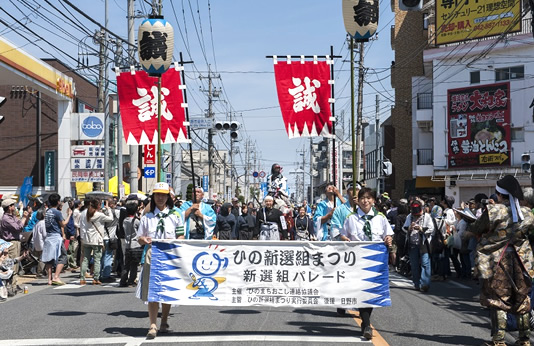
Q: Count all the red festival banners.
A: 2